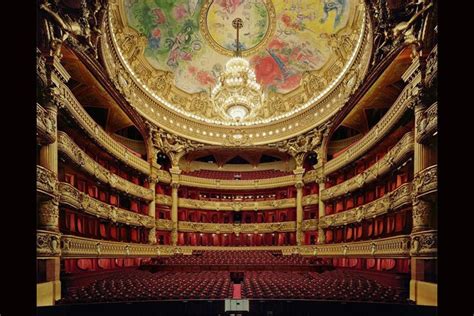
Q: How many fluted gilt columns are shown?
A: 6